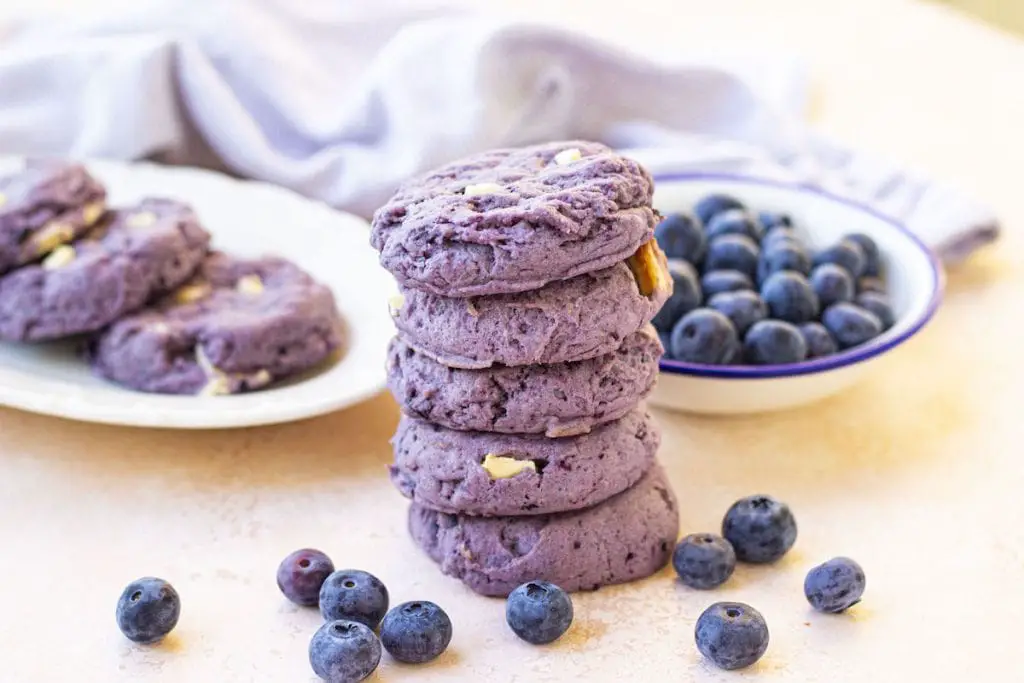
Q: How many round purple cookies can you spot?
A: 8